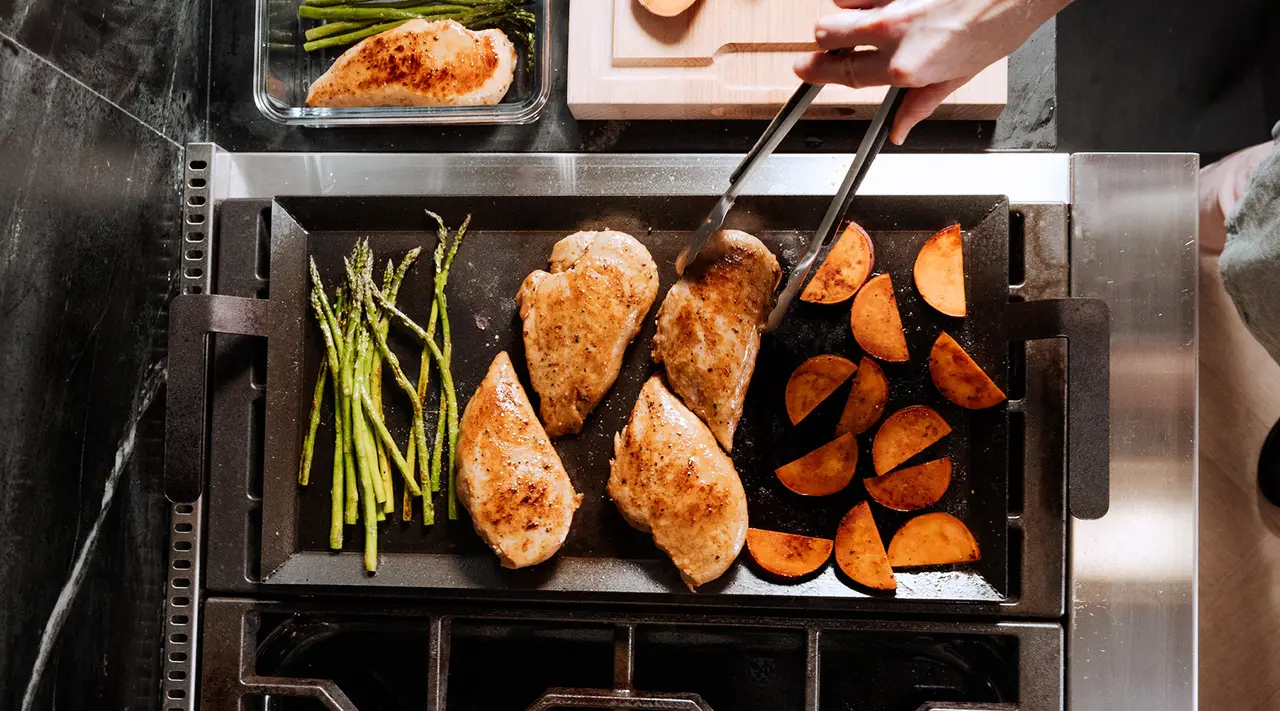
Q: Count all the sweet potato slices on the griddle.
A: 12